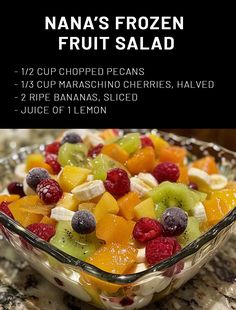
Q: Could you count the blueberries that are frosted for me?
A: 4